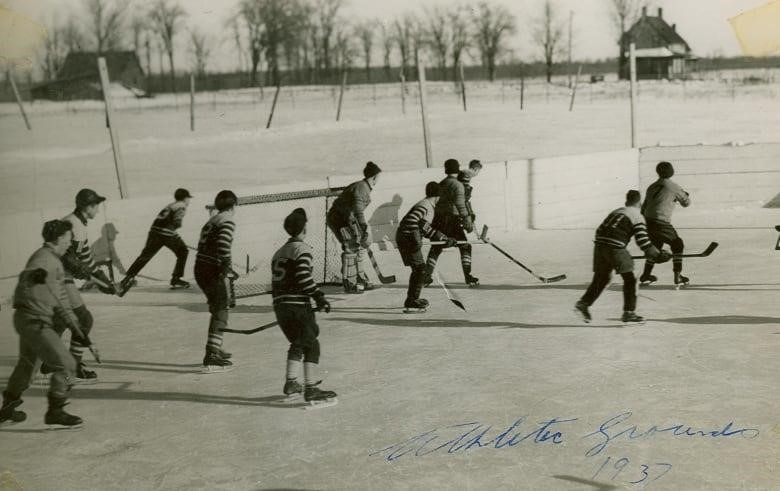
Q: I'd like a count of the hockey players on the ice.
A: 11